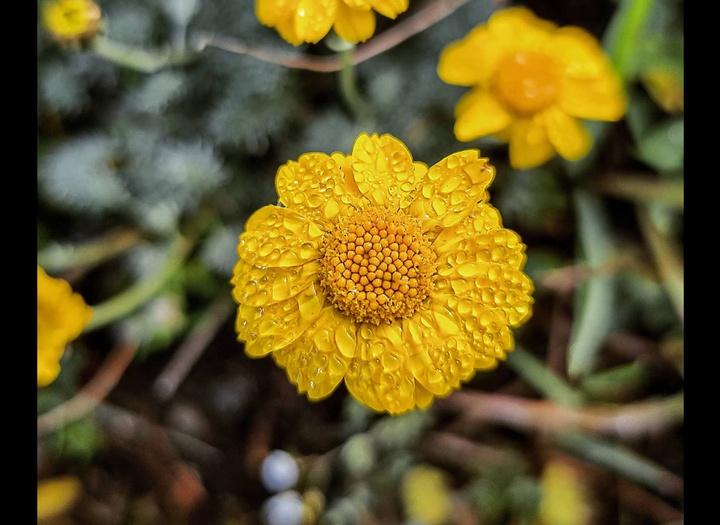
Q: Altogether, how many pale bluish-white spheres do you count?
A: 2